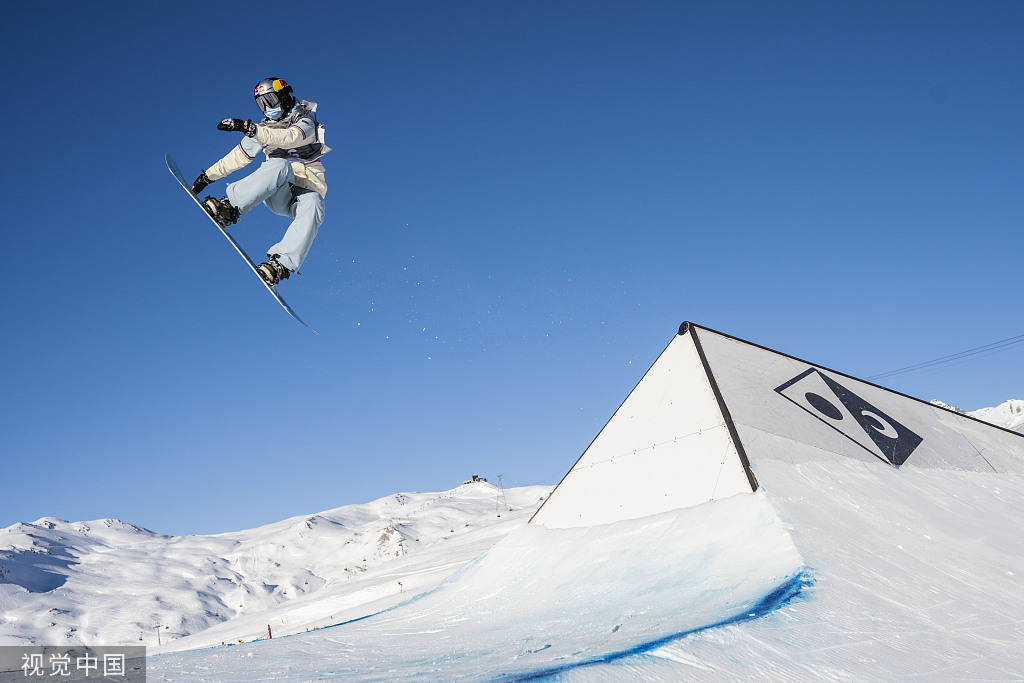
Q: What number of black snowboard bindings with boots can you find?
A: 2